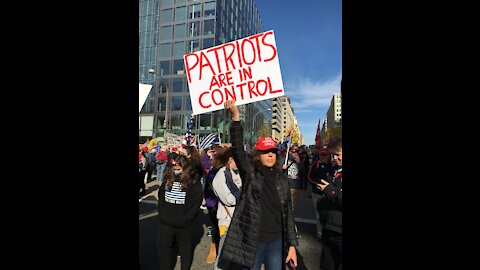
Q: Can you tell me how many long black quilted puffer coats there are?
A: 1